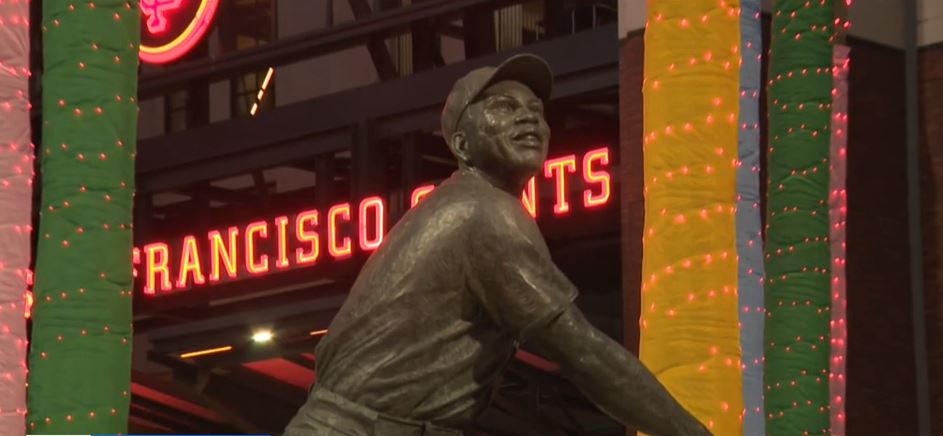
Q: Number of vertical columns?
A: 6